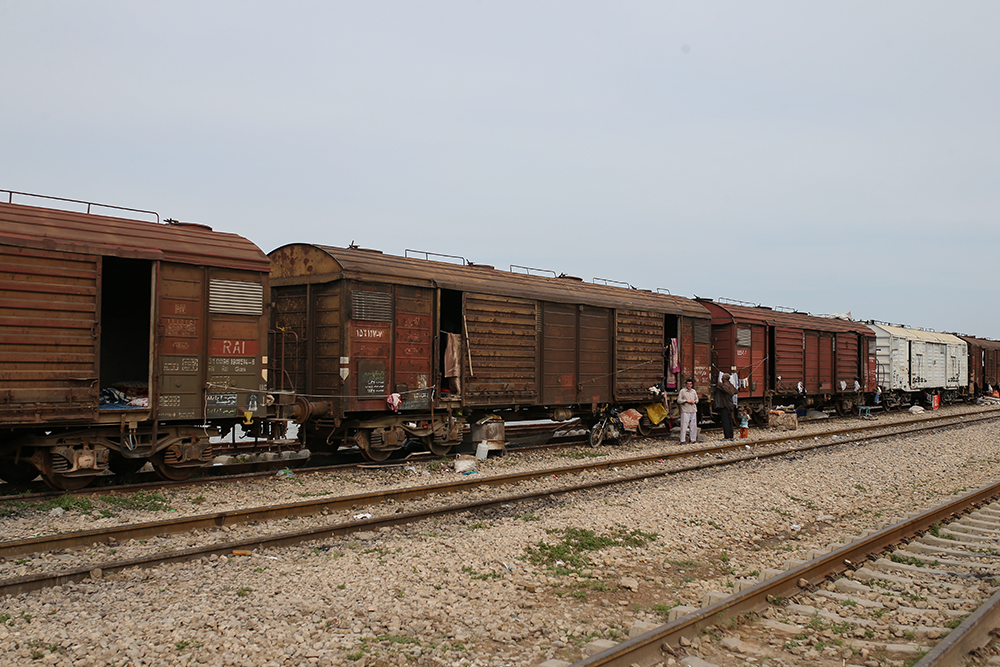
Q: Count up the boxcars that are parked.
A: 5